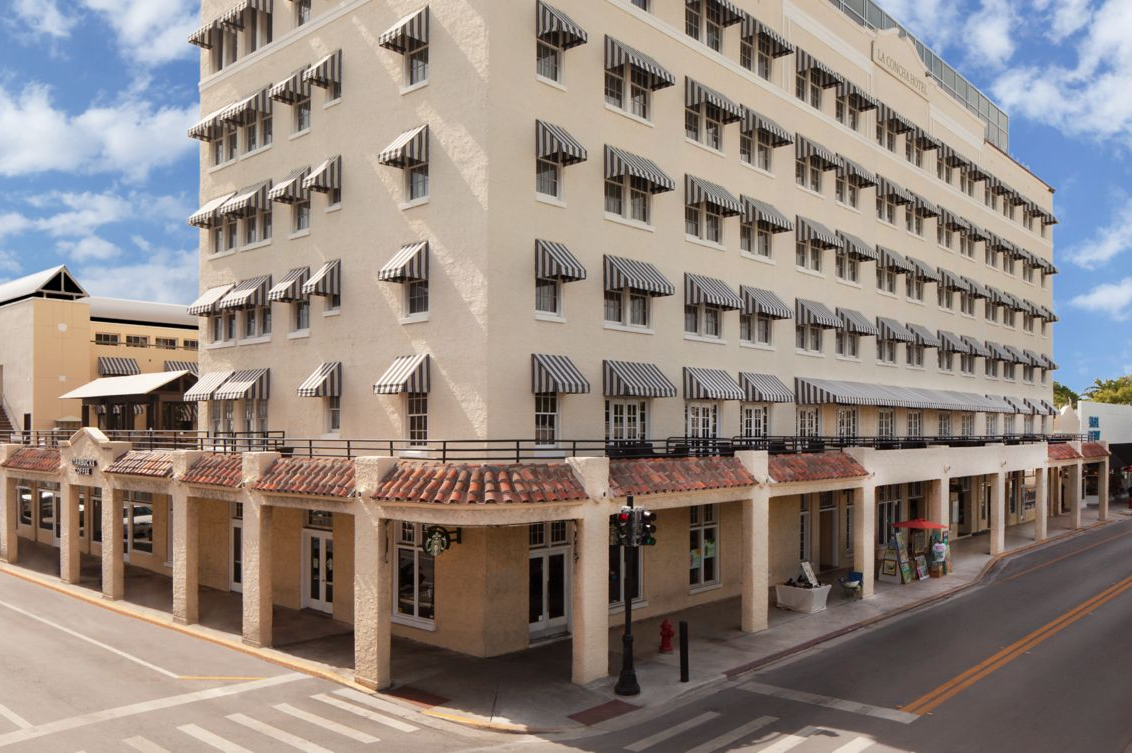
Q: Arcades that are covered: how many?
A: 9